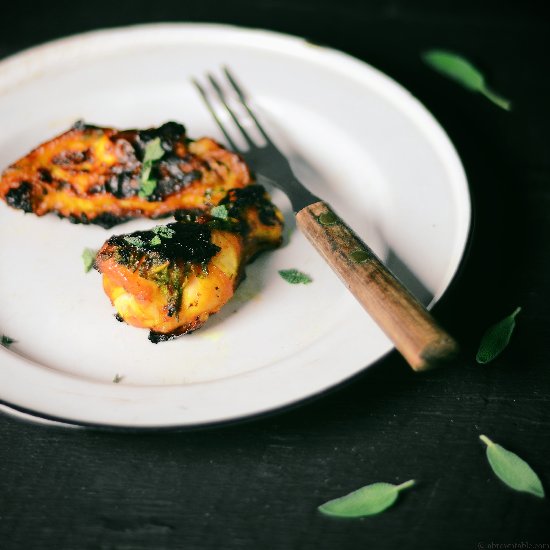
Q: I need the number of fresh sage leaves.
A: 4